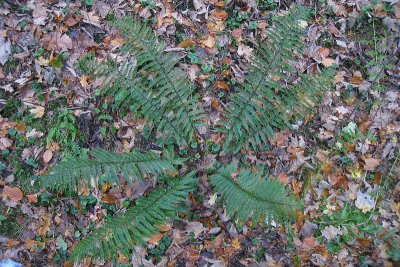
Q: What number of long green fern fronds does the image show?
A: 7